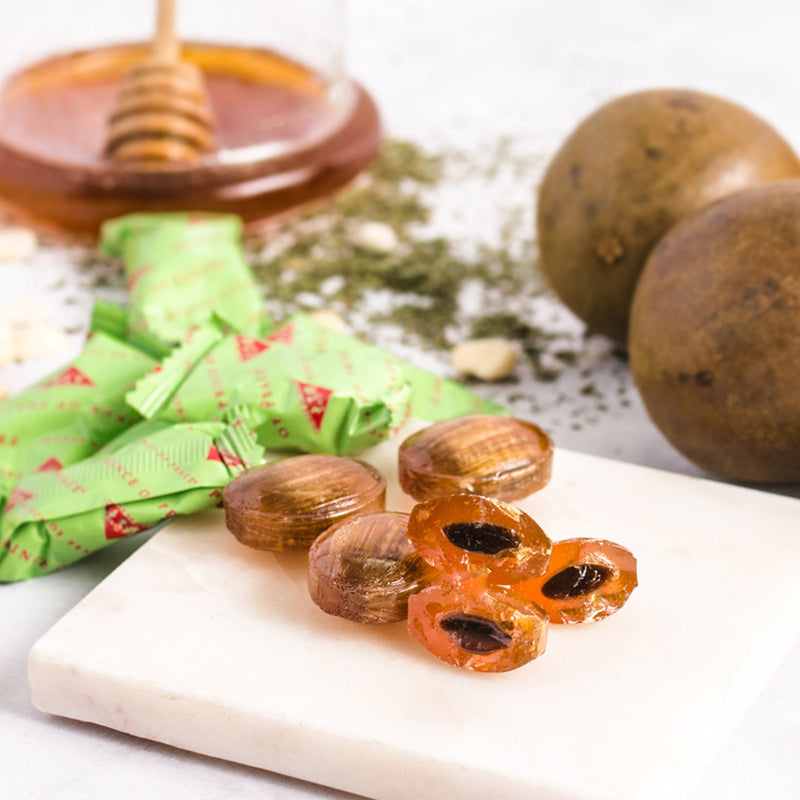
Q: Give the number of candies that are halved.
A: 3